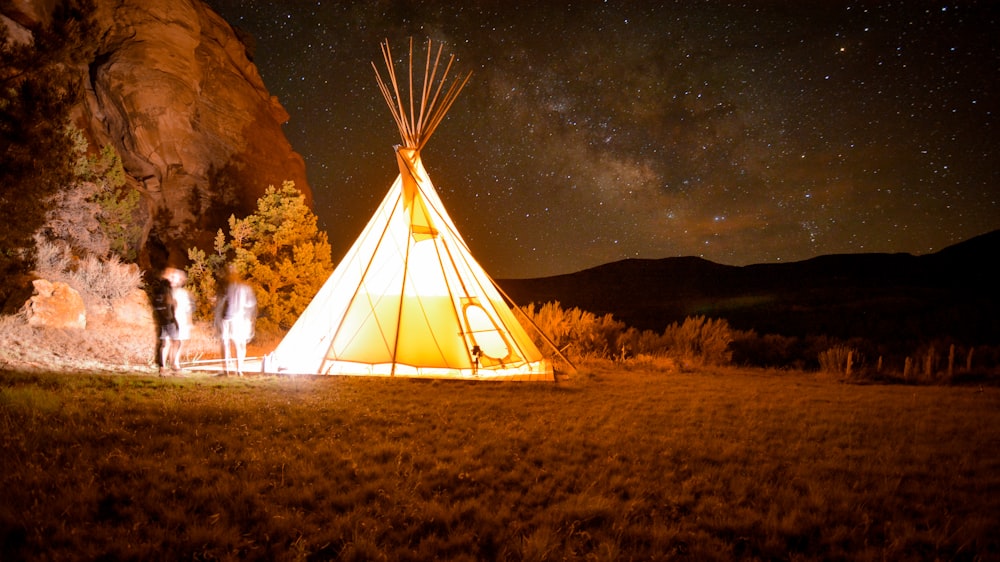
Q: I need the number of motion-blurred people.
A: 2